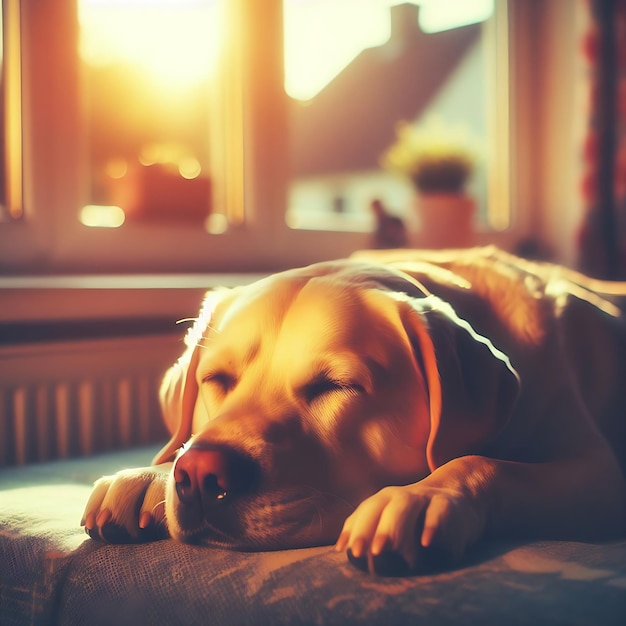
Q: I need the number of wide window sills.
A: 1